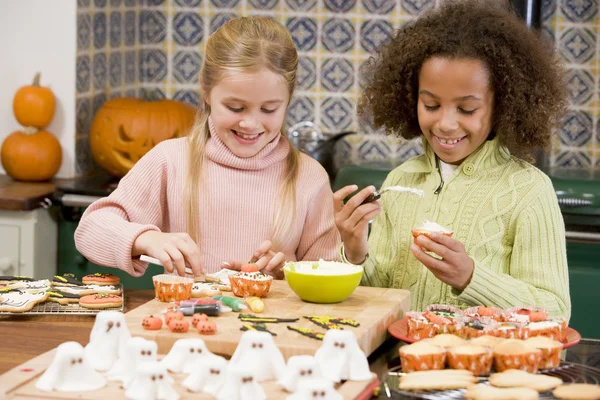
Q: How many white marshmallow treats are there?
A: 11